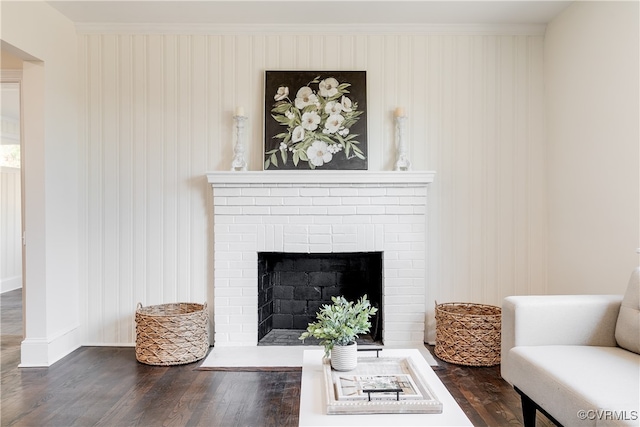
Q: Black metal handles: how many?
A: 2